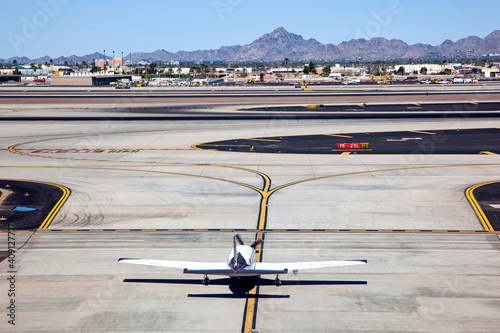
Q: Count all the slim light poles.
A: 4